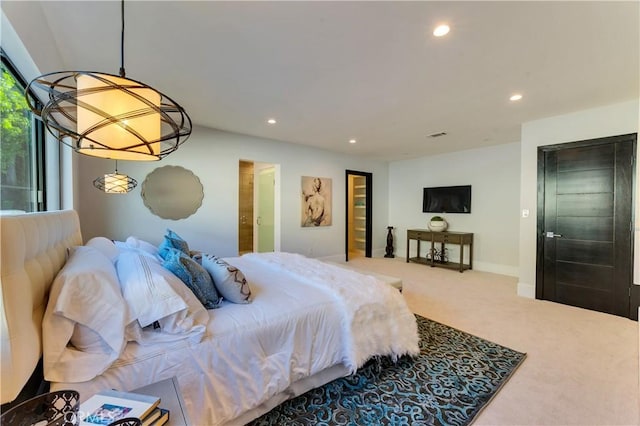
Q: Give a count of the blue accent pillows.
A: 2